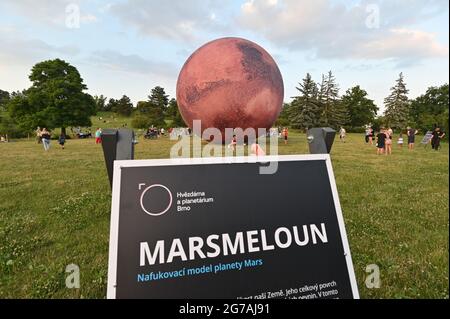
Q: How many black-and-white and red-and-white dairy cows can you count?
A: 0